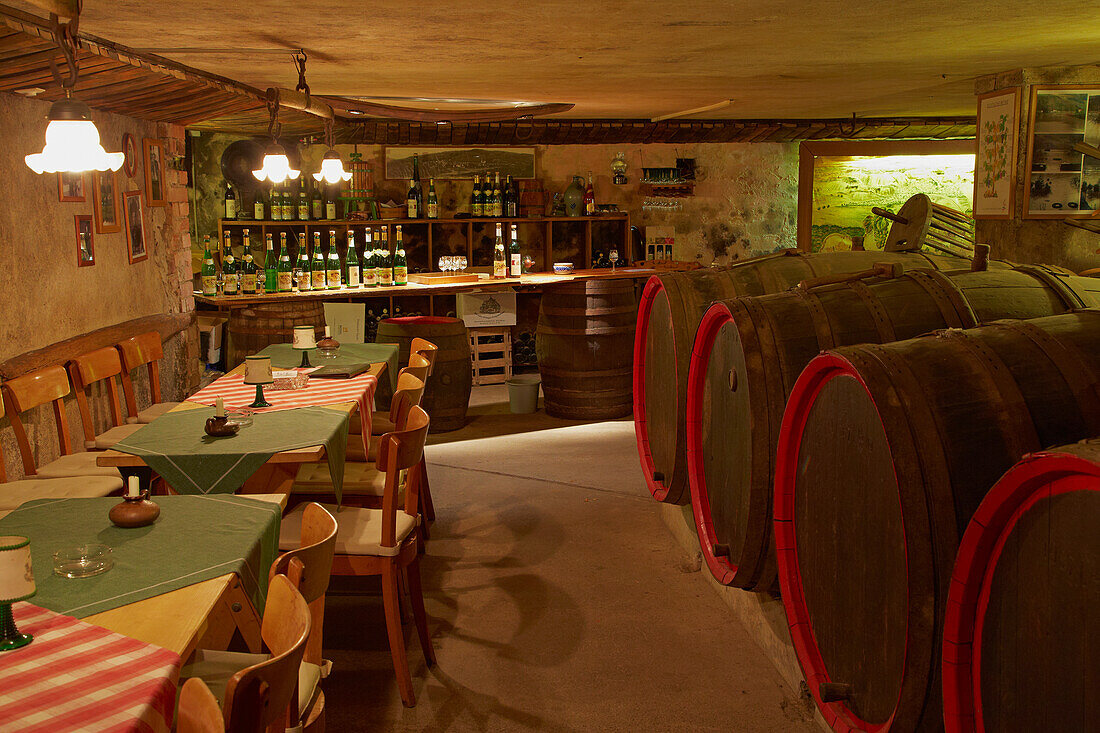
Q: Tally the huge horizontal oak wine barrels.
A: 4